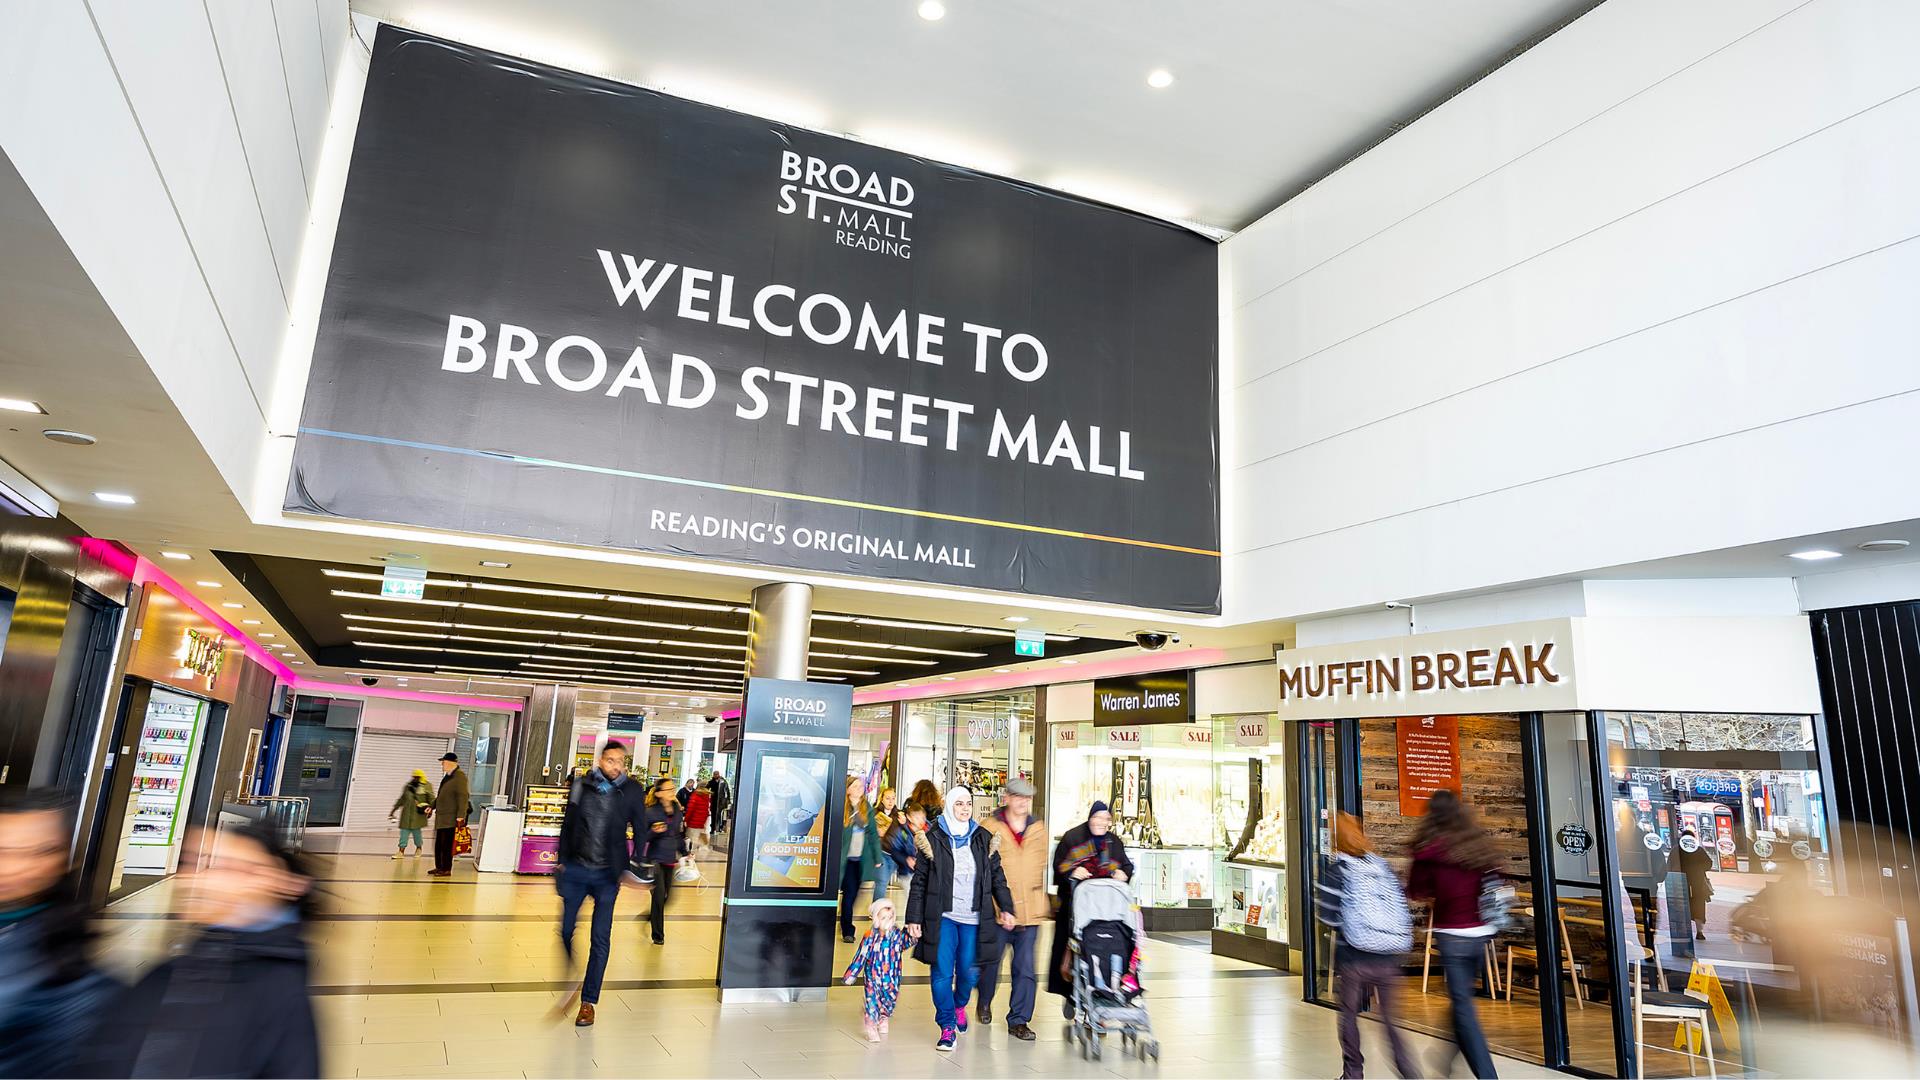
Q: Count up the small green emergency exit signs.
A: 2